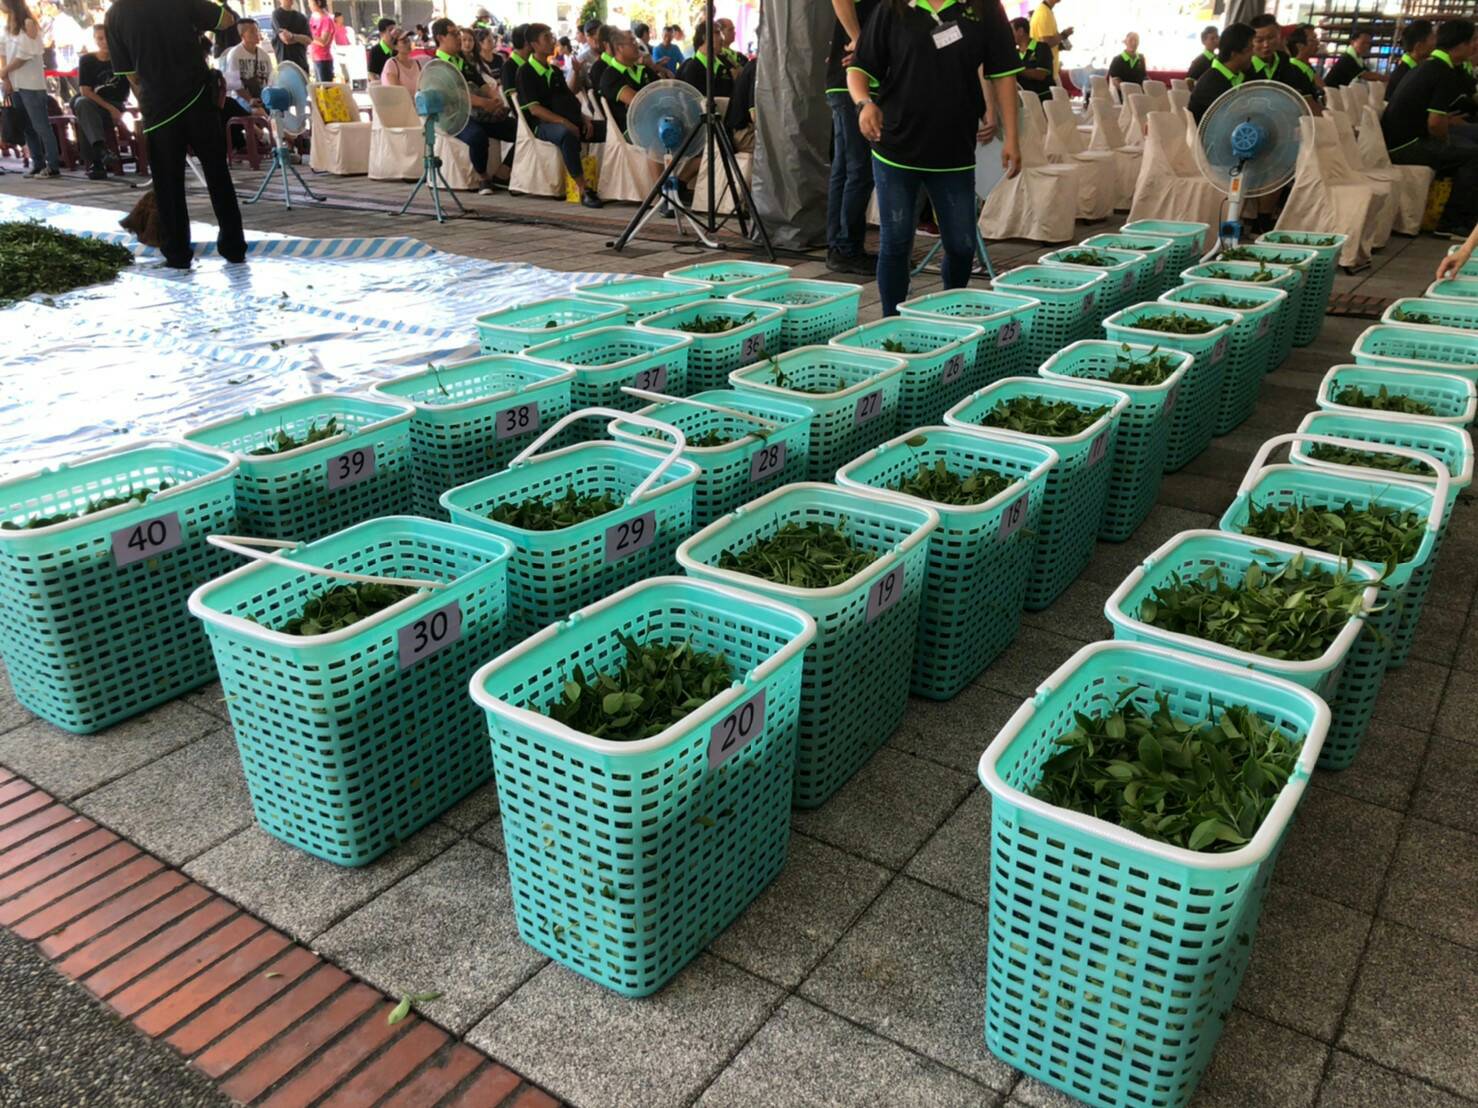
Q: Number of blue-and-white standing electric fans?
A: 4